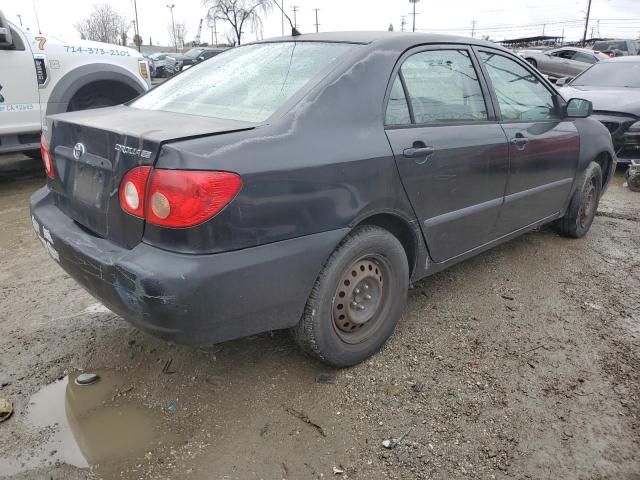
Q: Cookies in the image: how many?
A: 0